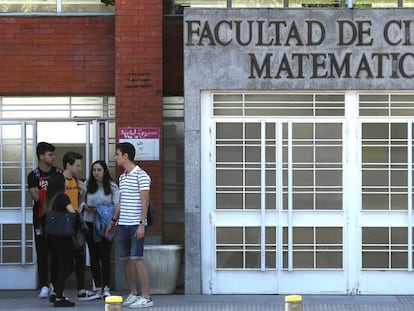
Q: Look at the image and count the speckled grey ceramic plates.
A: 0